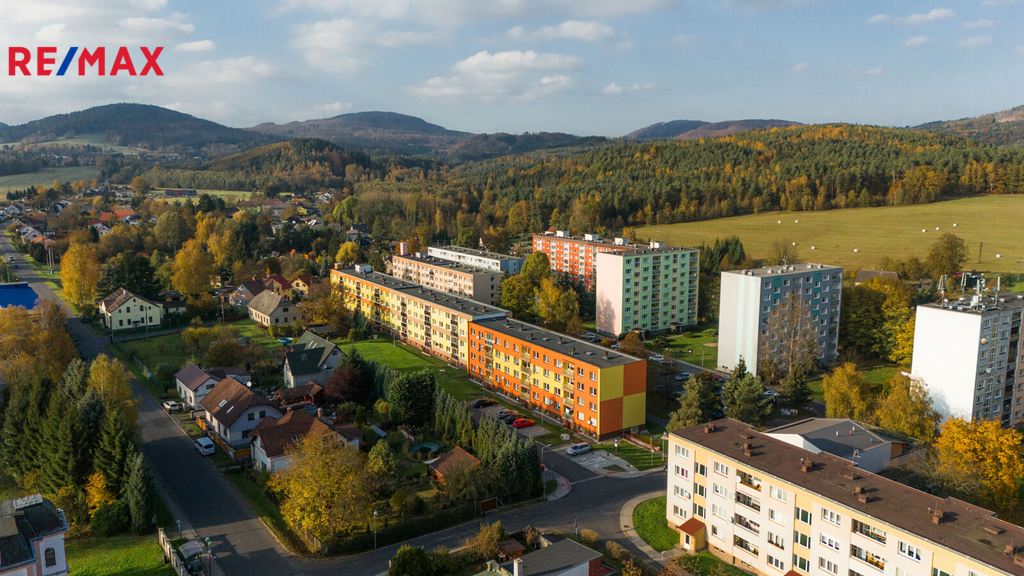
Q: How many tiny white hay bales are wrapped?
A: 9